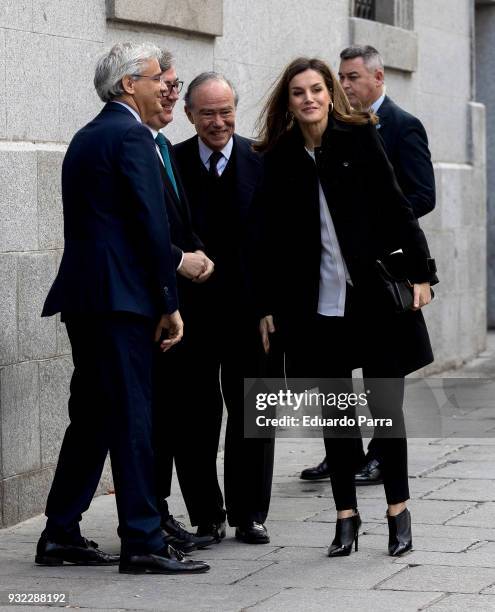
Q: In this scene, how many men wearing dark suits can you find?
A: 4